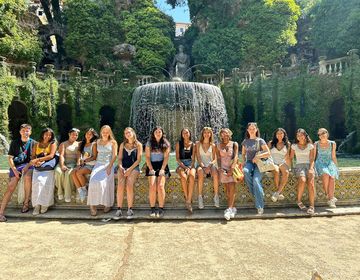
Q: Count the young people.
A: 14